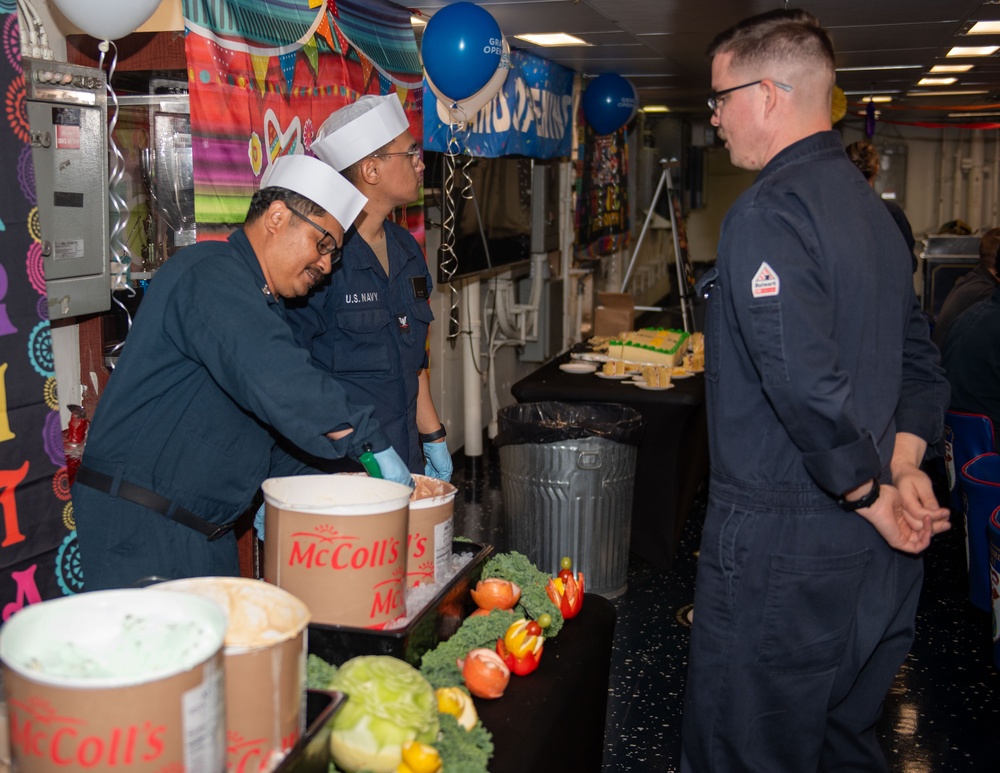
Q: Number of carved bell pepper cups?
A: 2